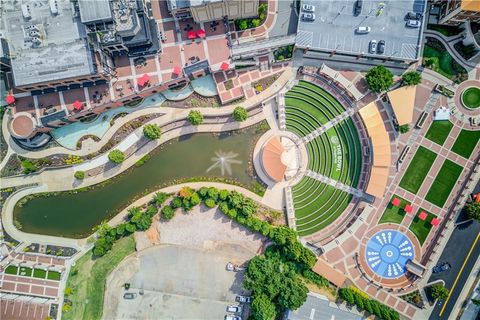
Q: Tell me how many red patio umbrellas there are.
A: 12